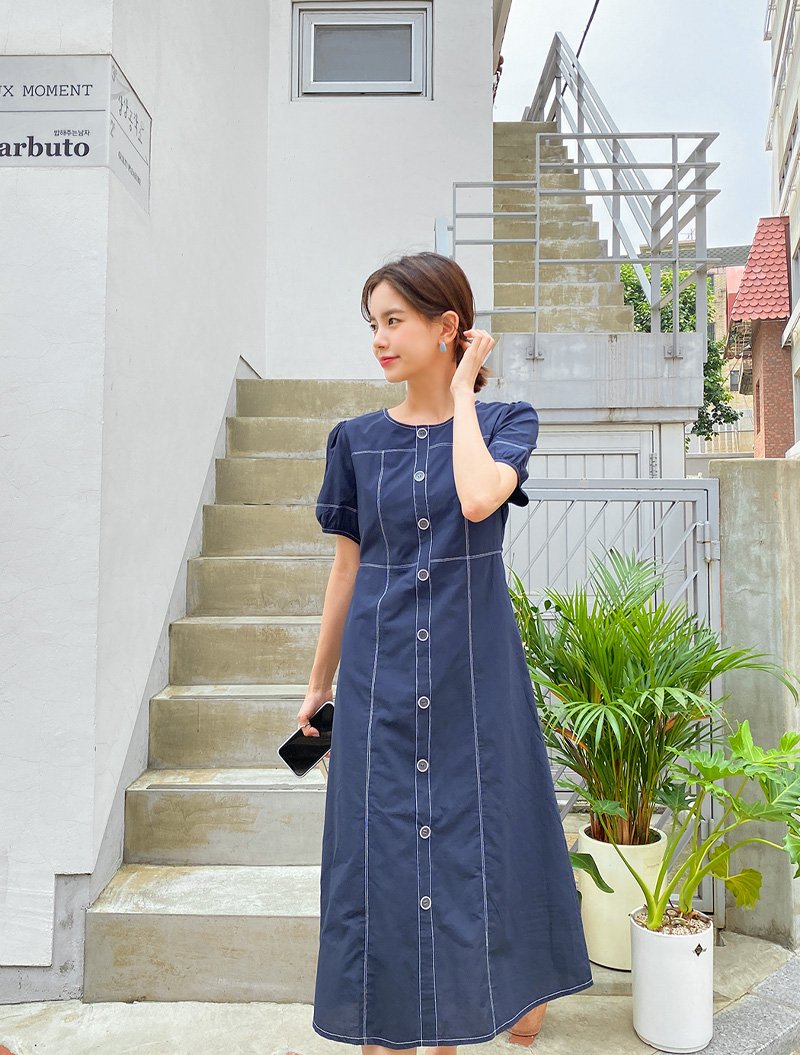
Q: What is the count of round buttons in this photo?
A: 9